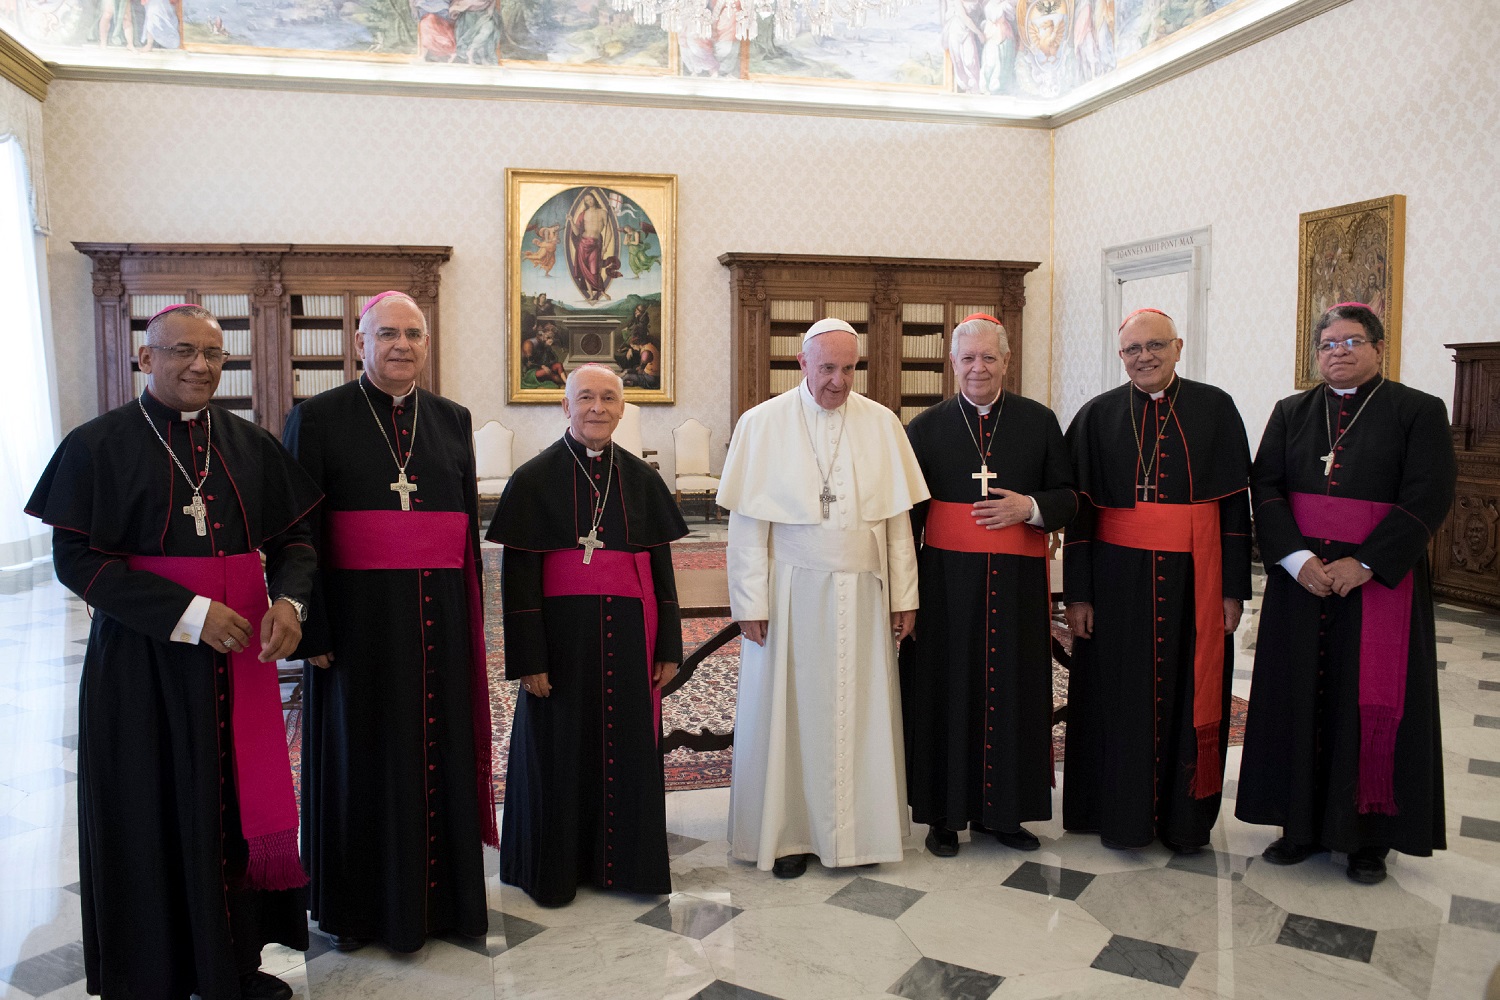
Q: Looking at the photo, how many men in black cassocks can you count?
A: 6